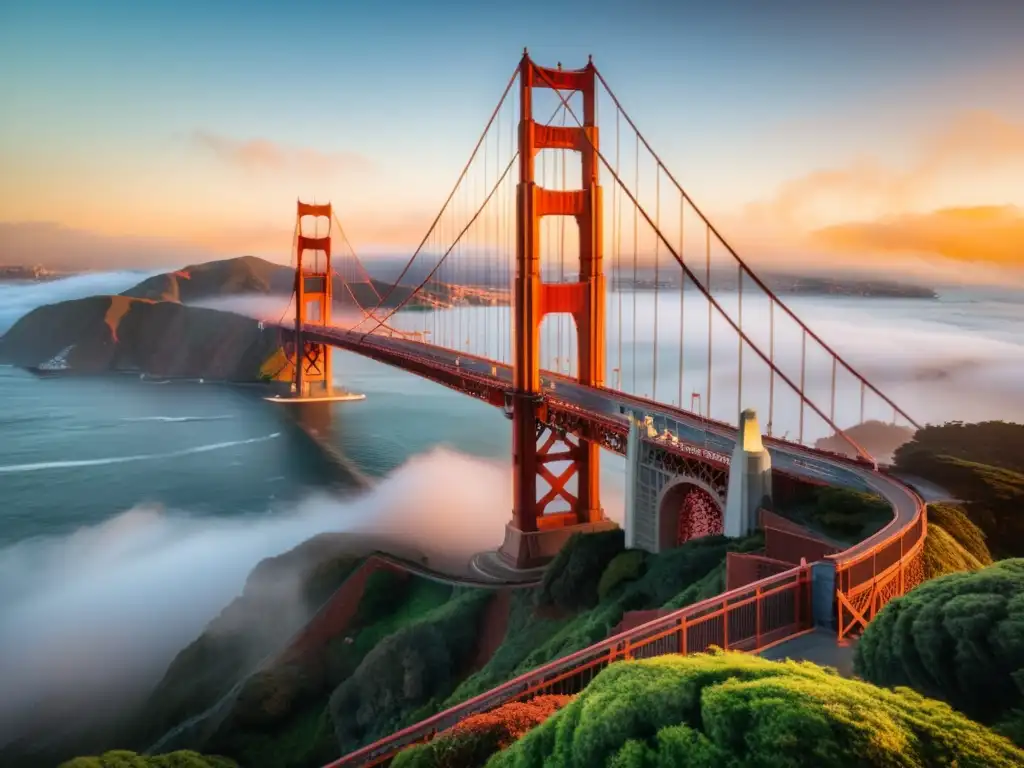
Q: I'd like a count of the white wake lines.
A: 2